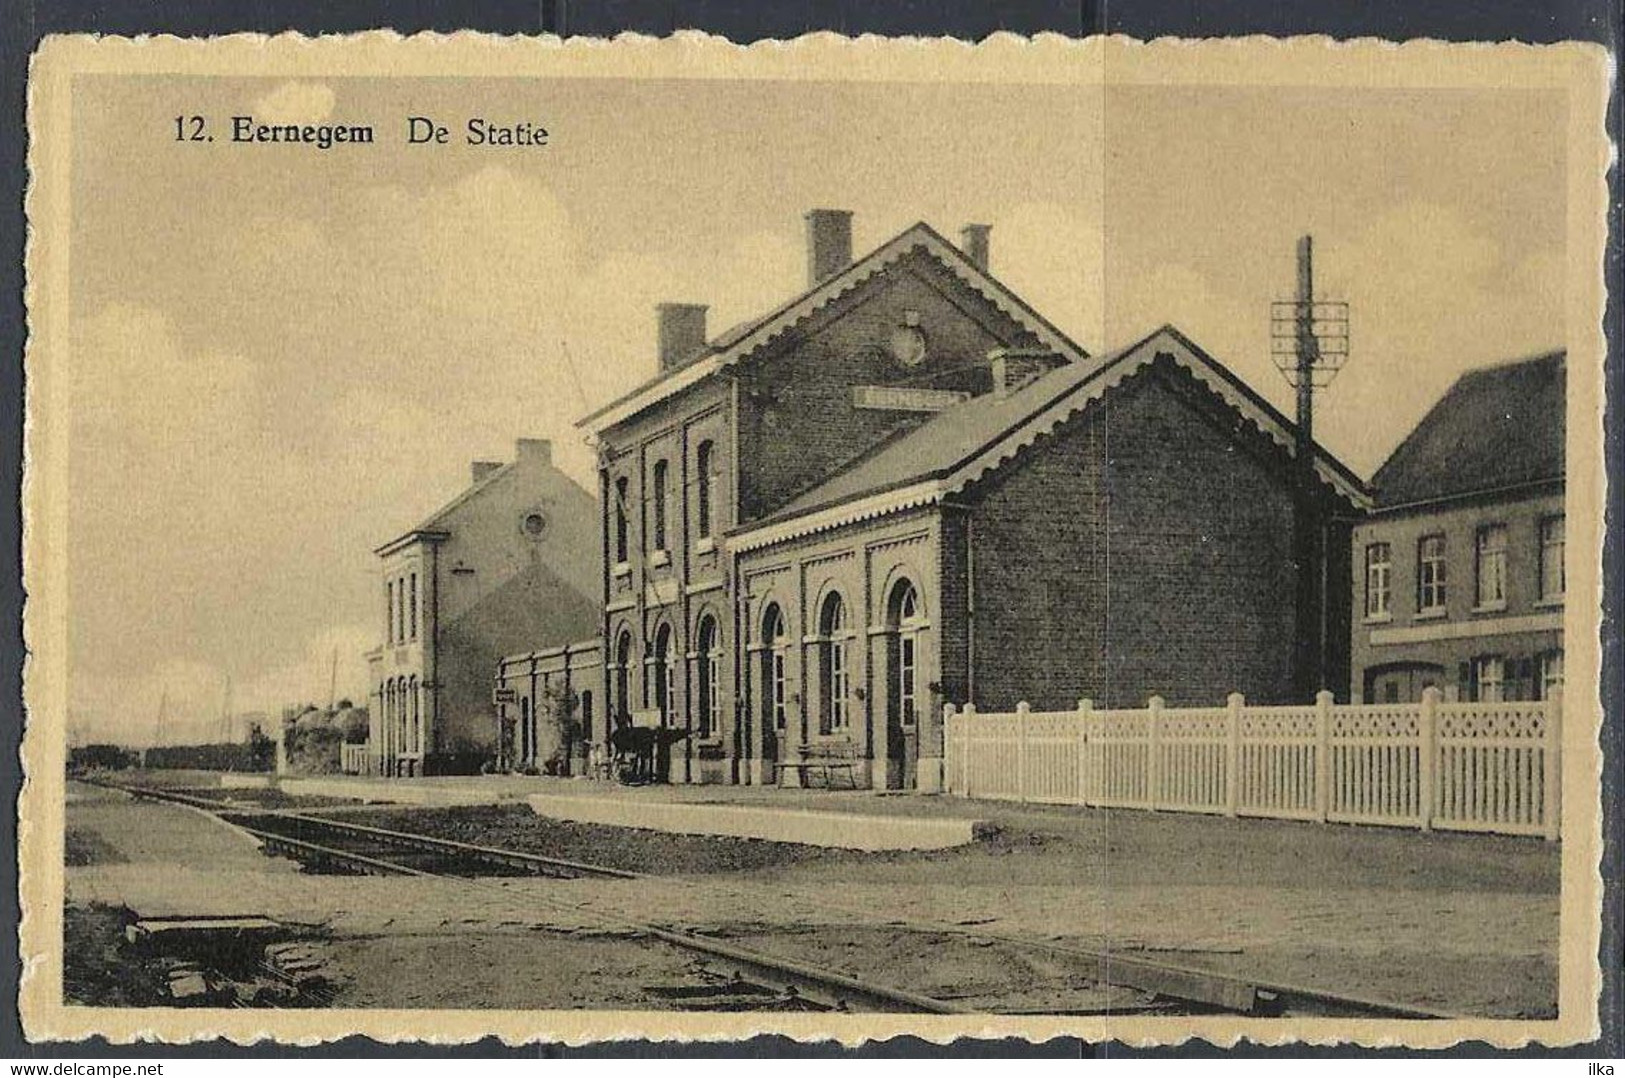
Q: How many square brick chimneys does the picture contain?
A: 6